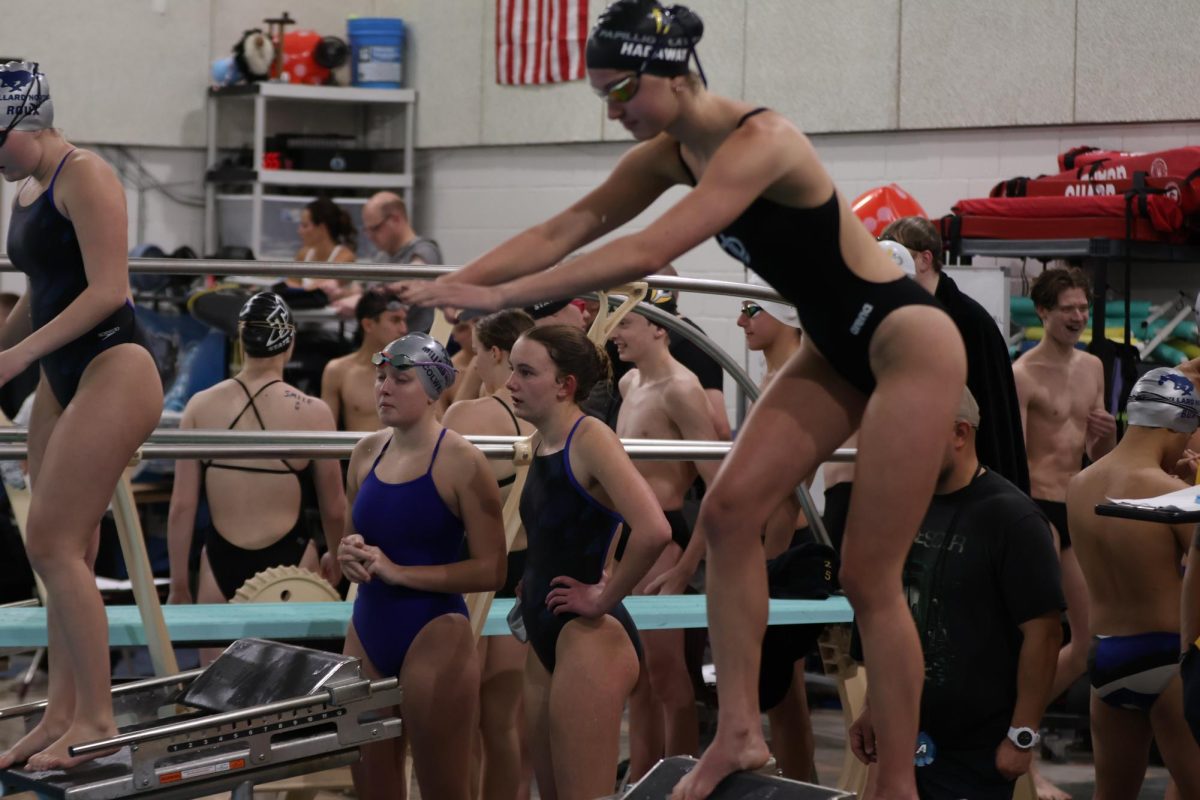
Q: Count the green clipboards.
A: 0